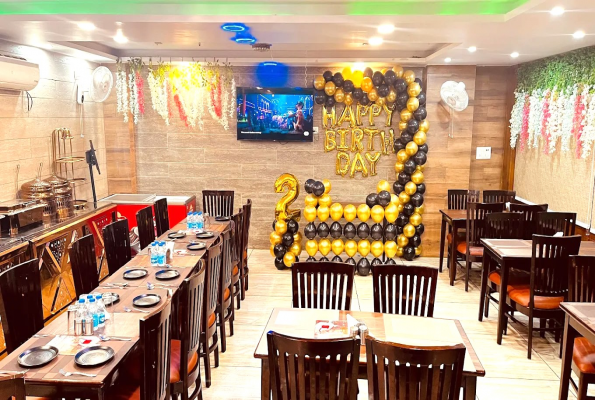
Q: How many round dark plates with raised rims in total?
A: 10